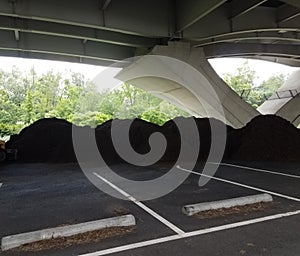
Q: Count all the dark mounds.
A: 4